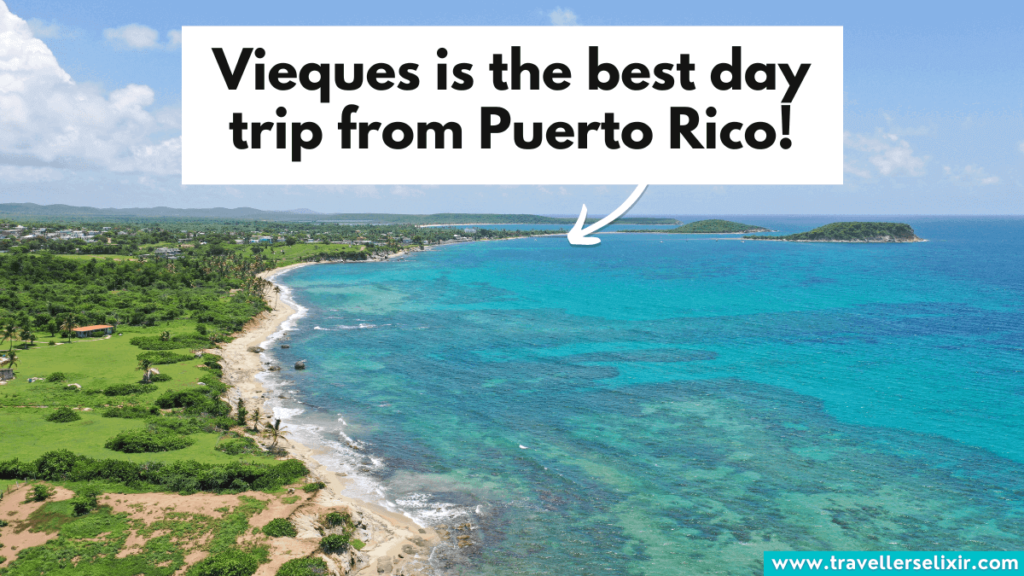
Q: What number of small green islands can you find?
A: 2